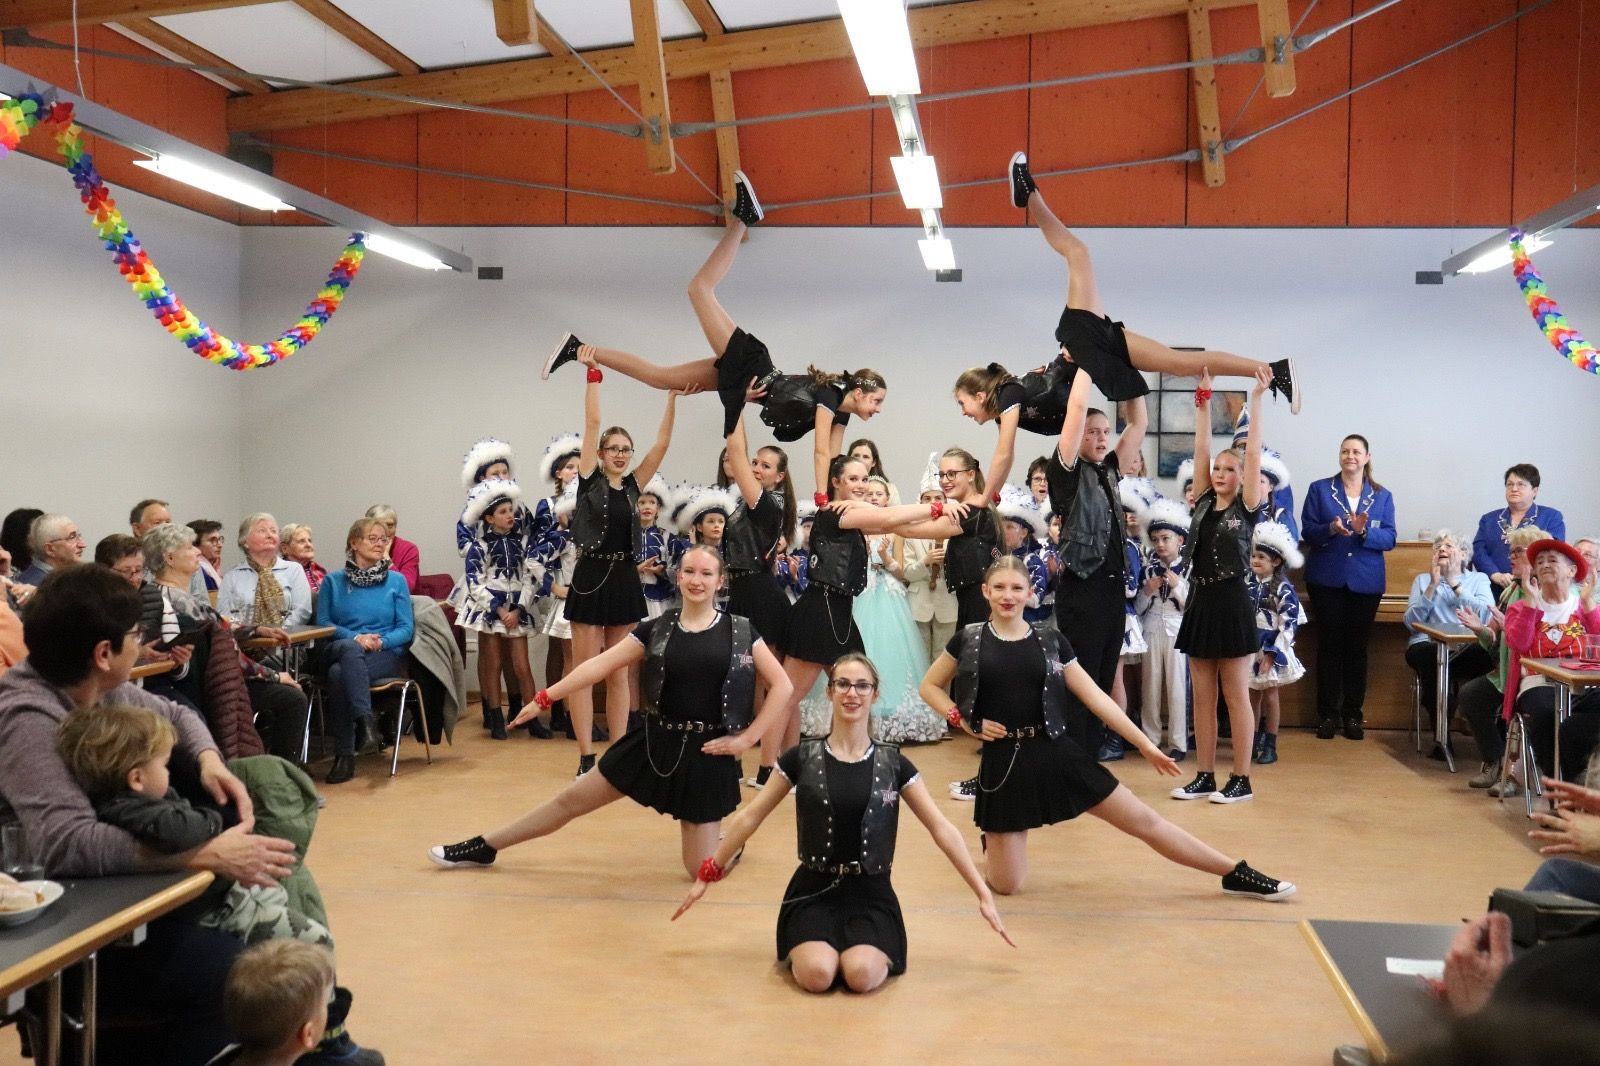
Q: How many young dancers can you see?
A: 11